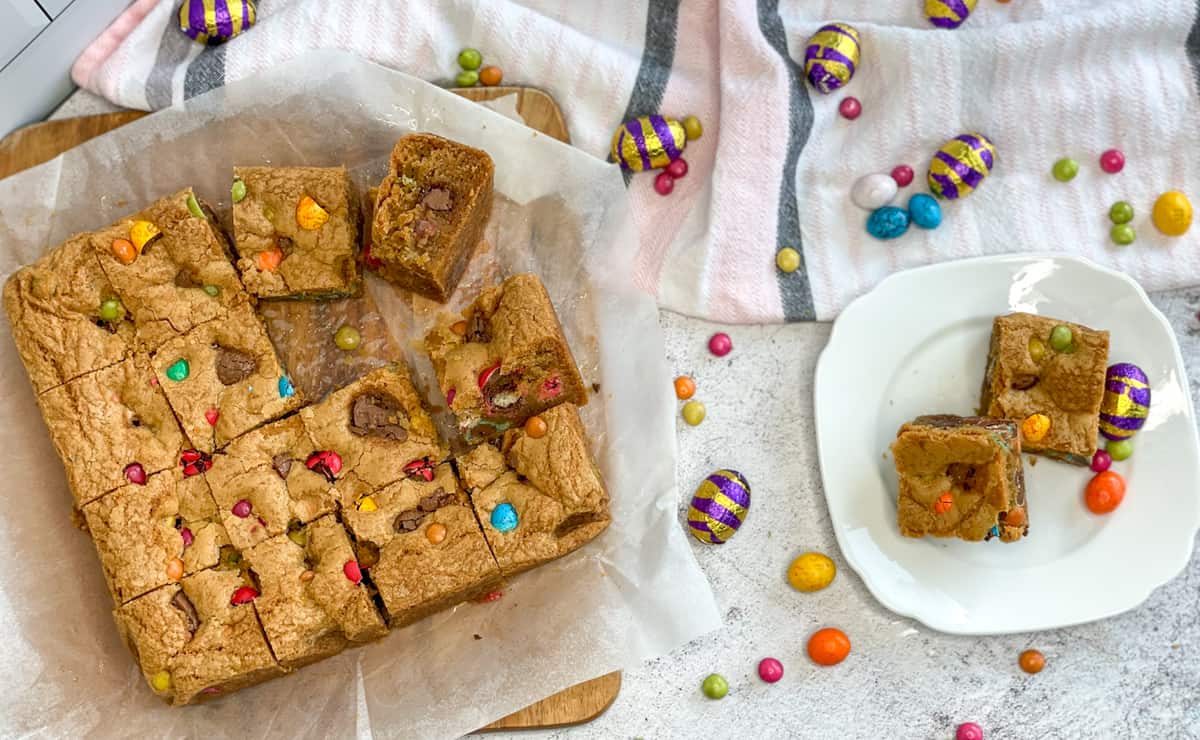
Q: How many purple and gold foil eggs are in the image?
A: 7